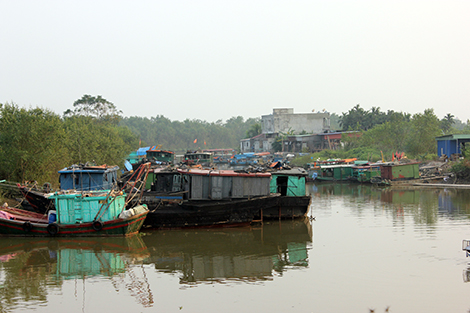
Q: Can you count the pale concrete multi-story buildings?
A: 1